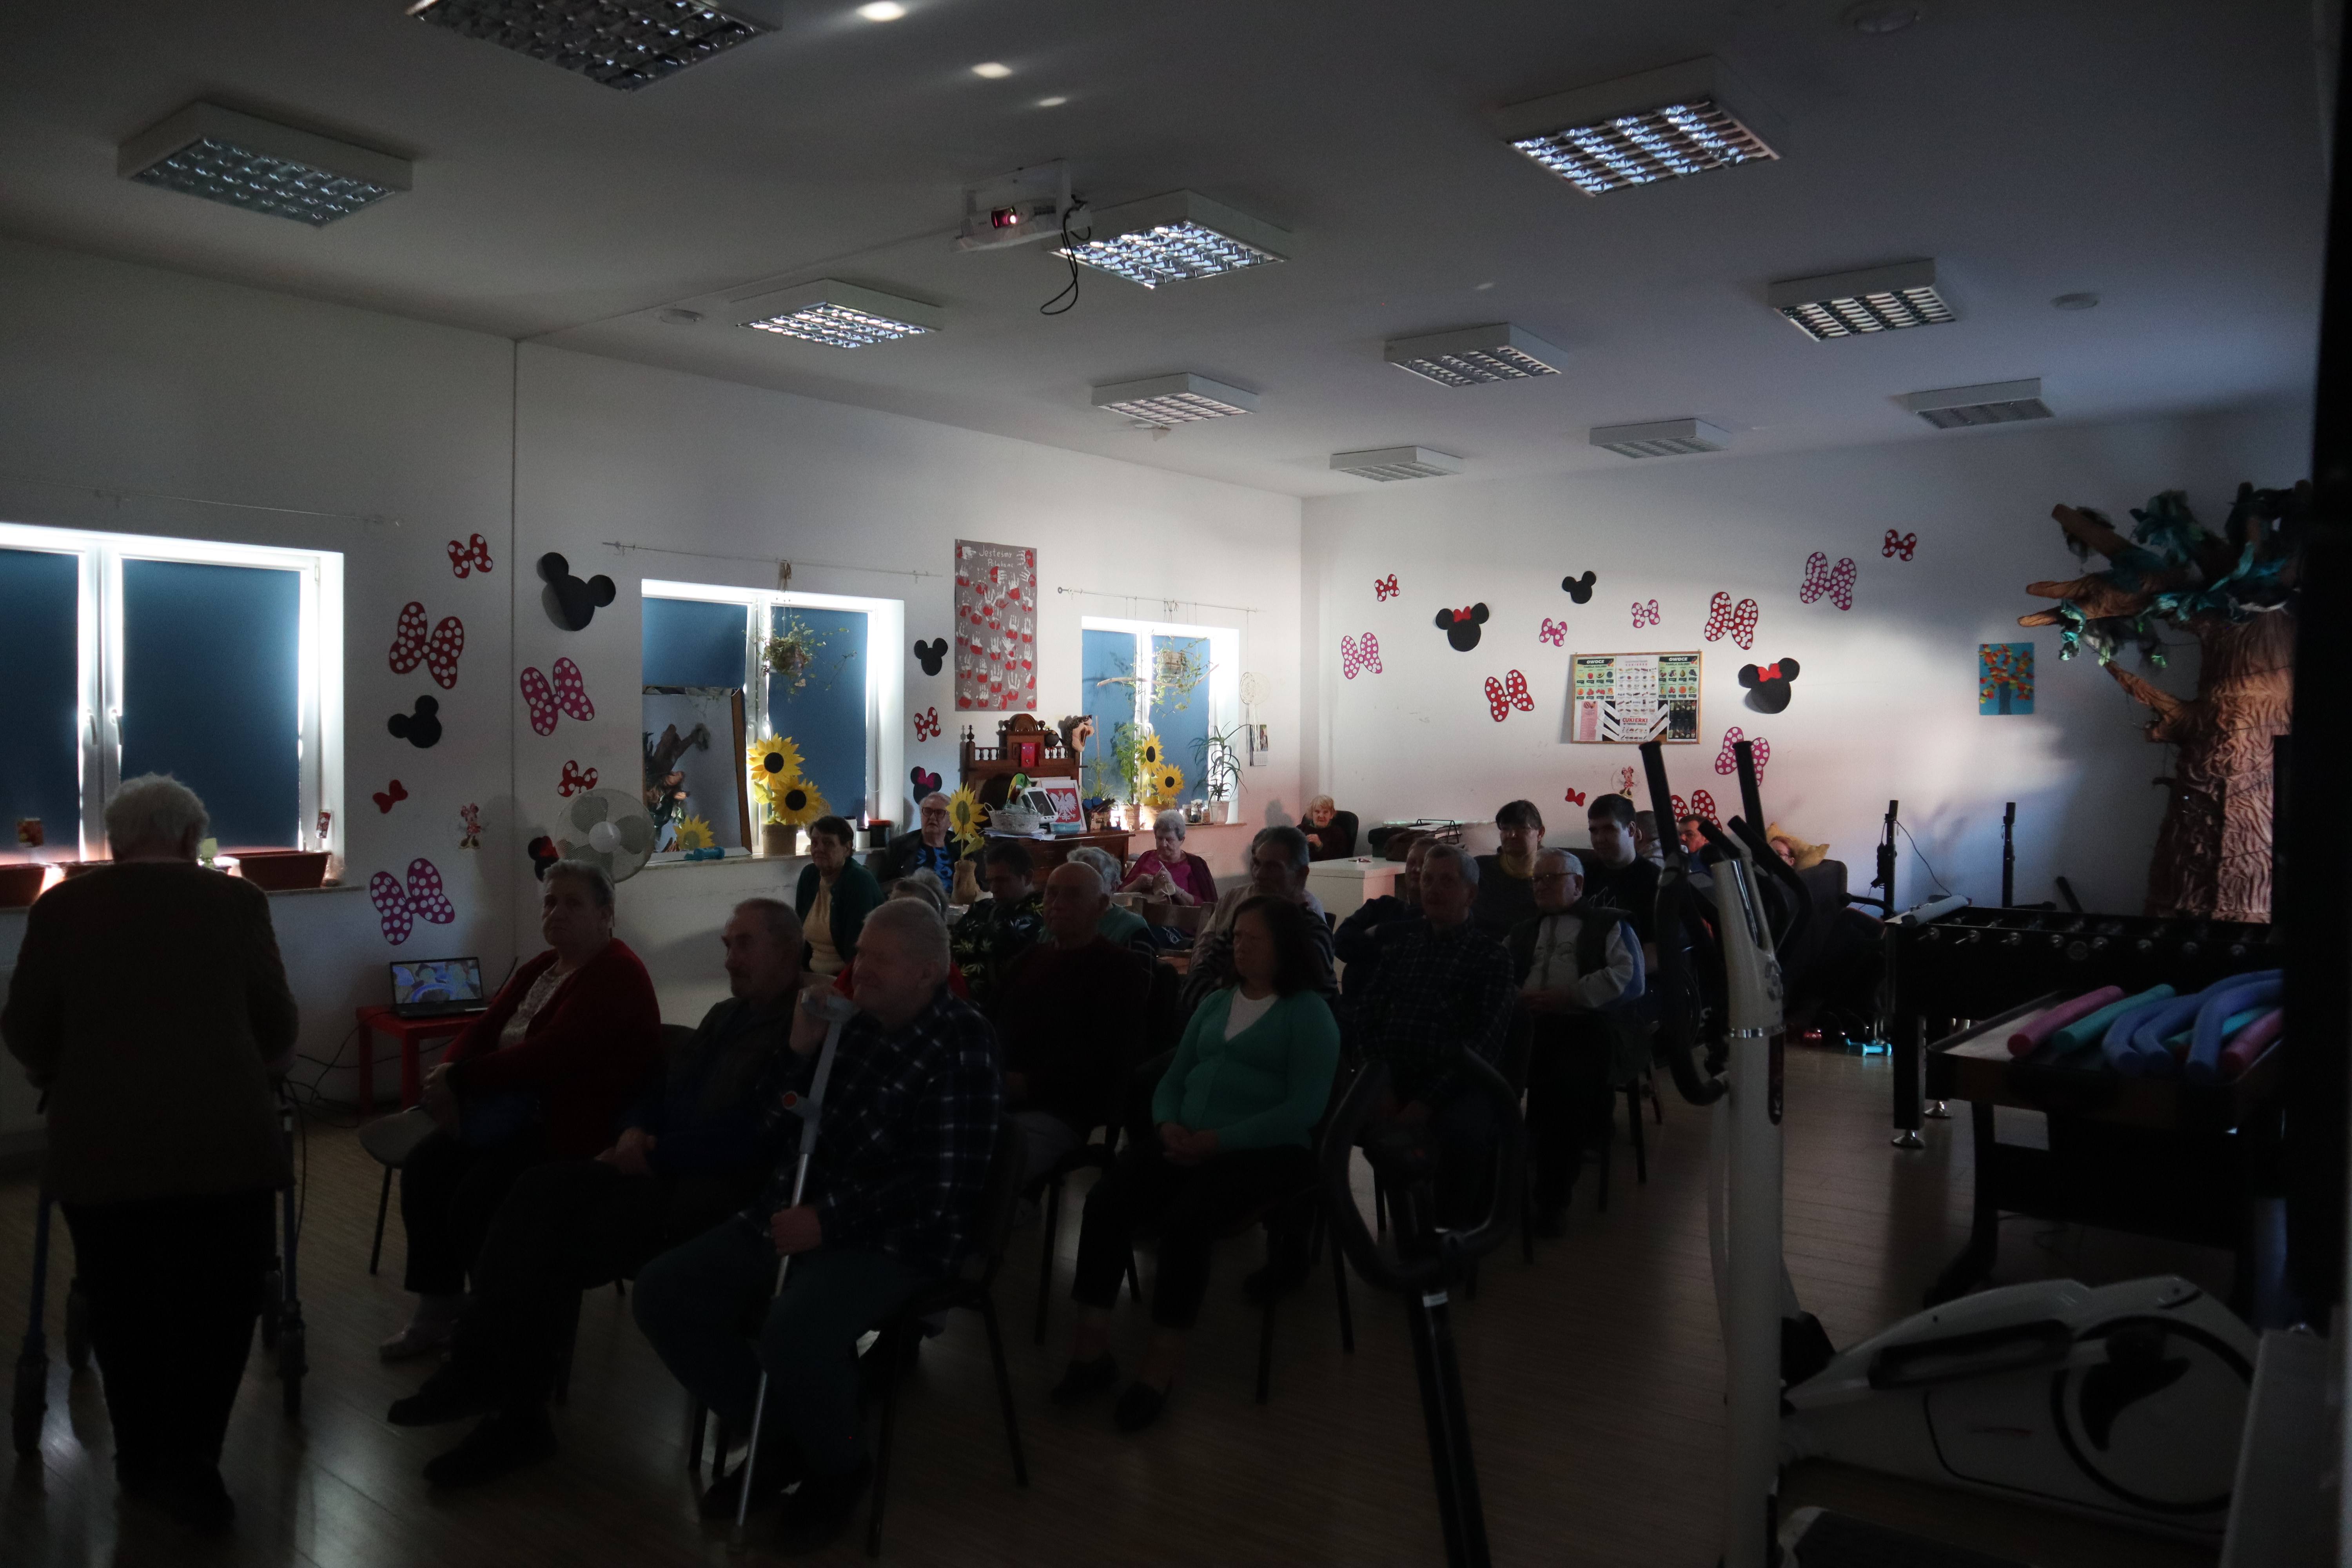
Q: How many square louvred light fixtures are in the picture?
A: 11